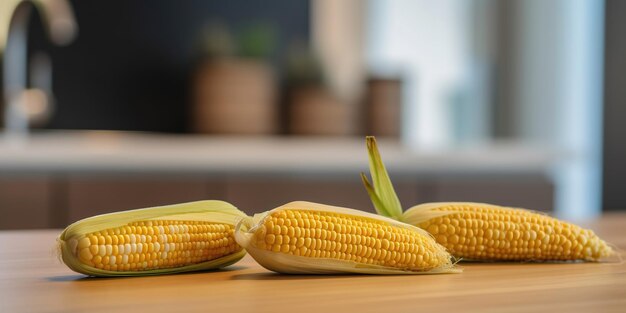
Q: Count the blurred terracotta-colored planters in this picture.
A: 3